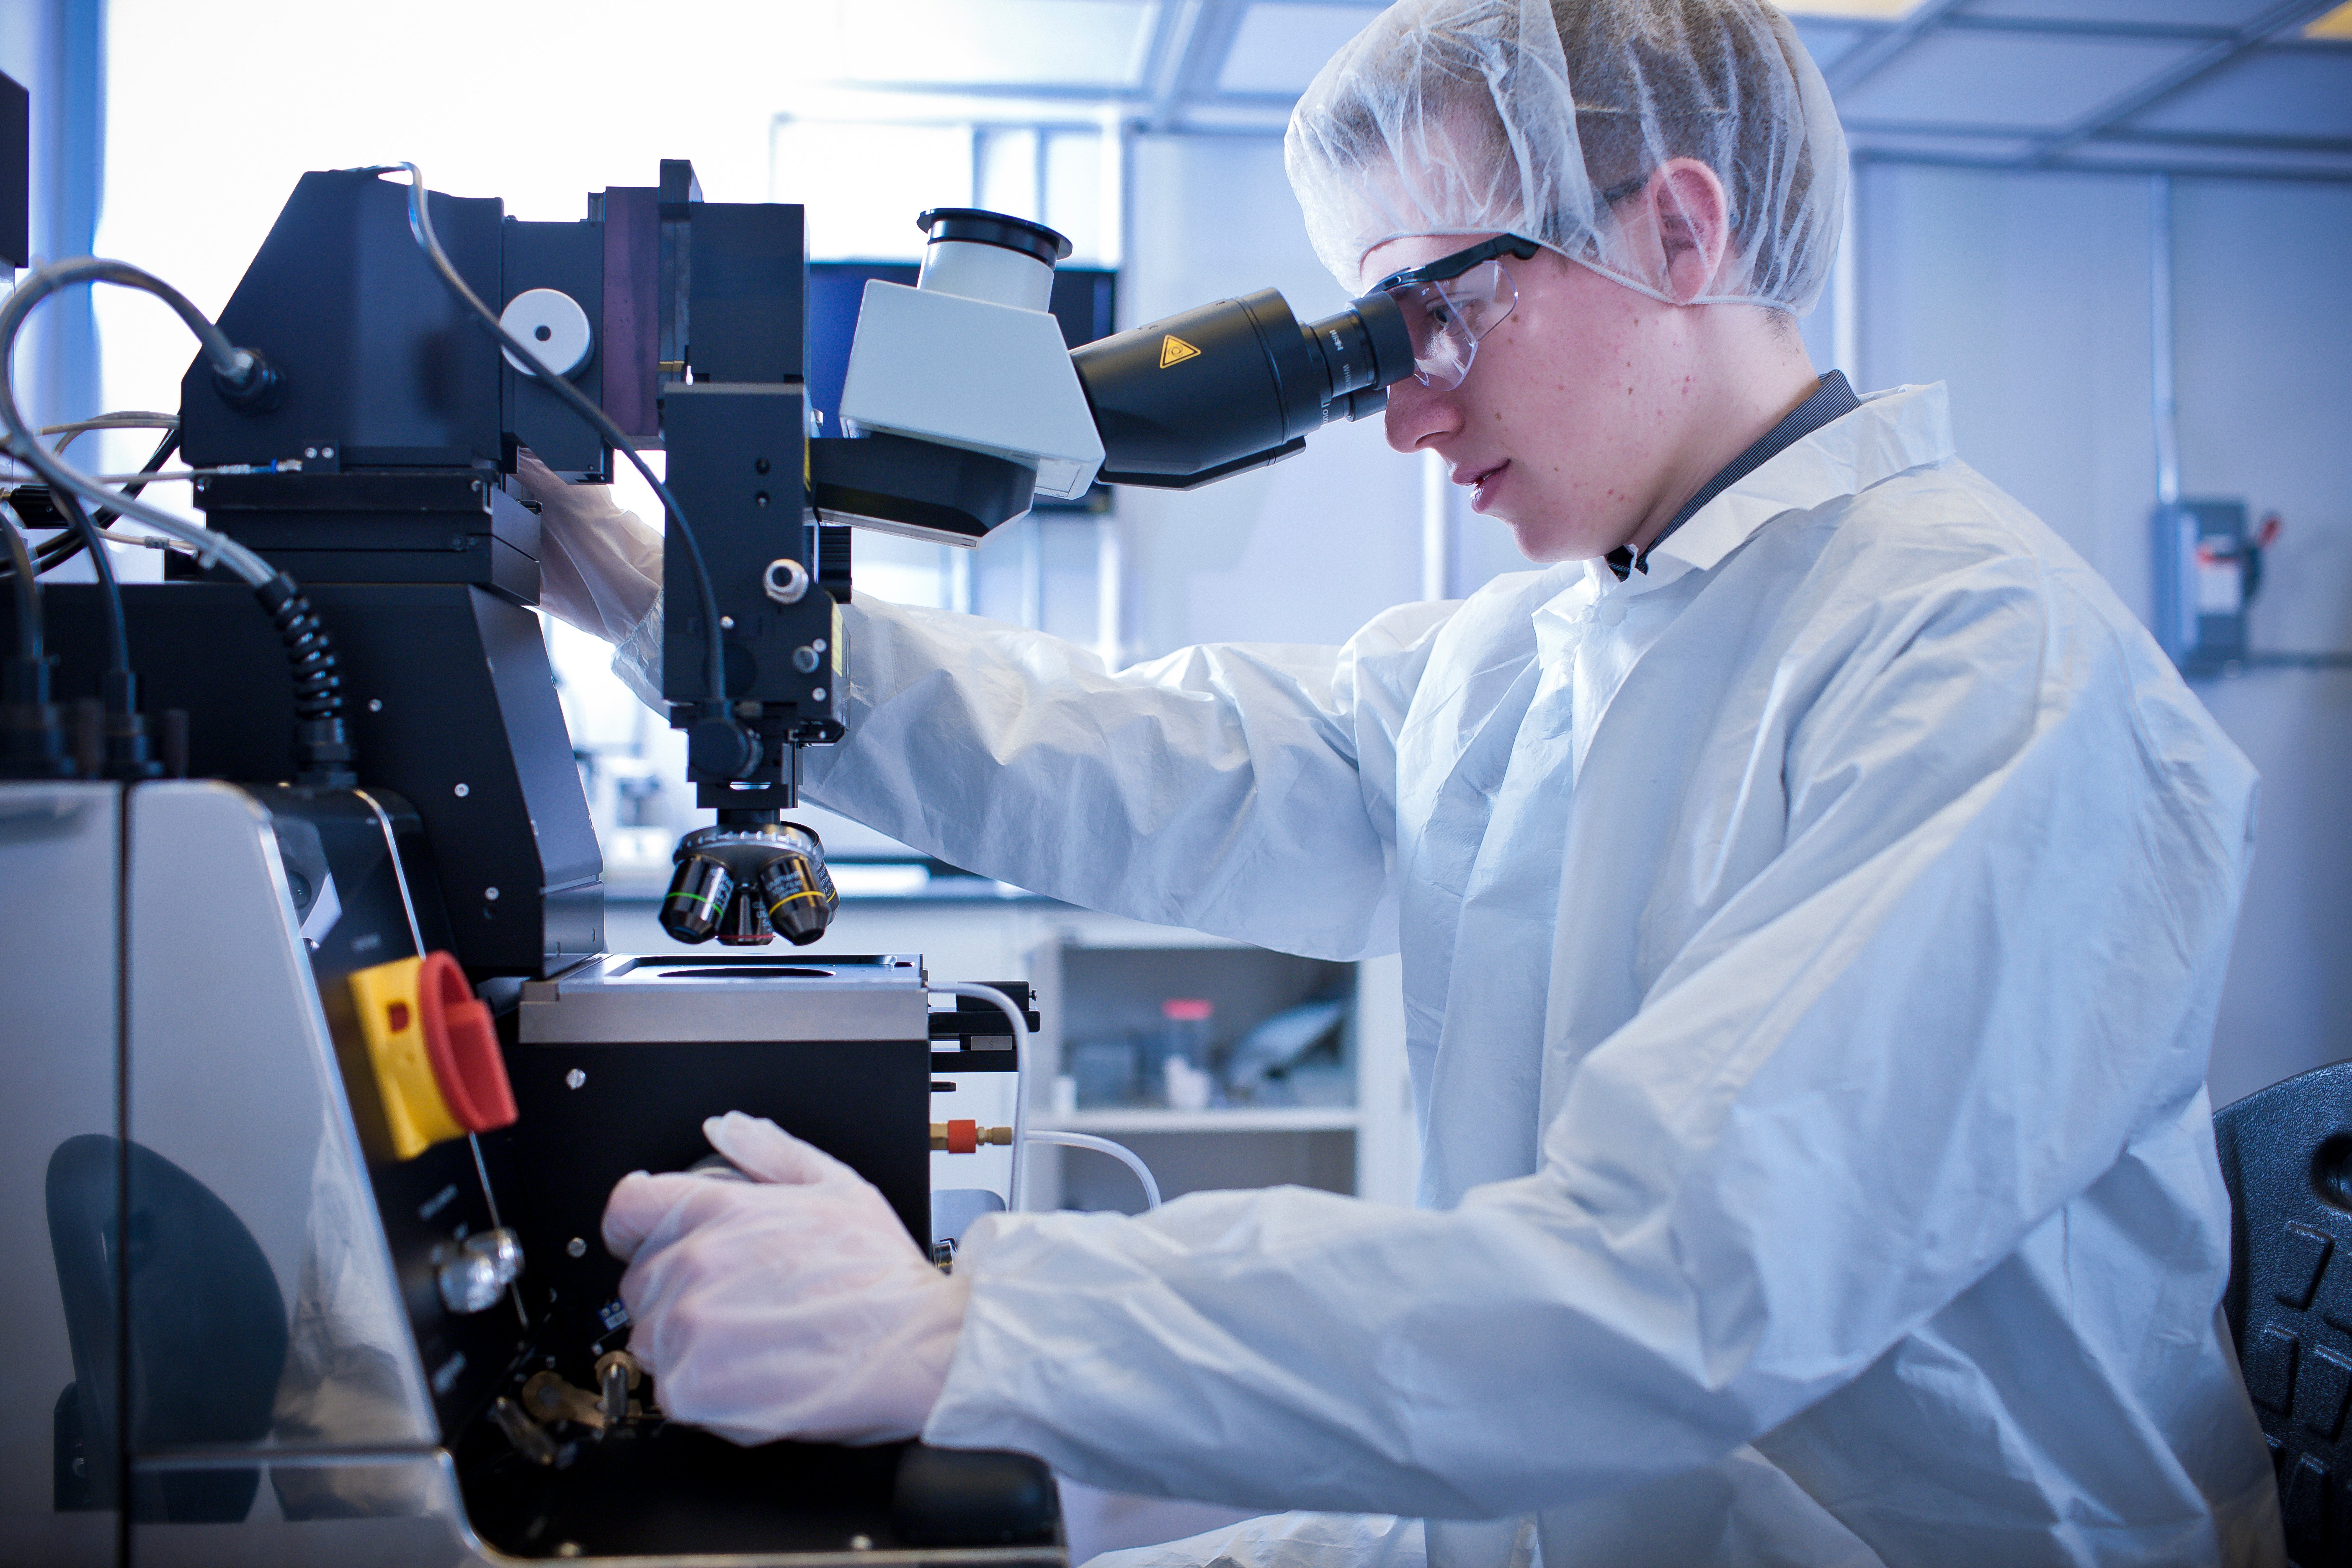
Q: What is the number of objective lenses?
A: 4